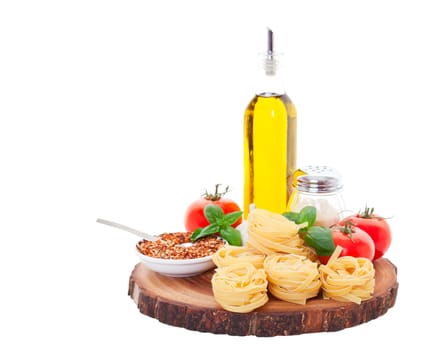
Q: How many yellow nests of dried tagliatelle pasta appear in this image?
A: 5